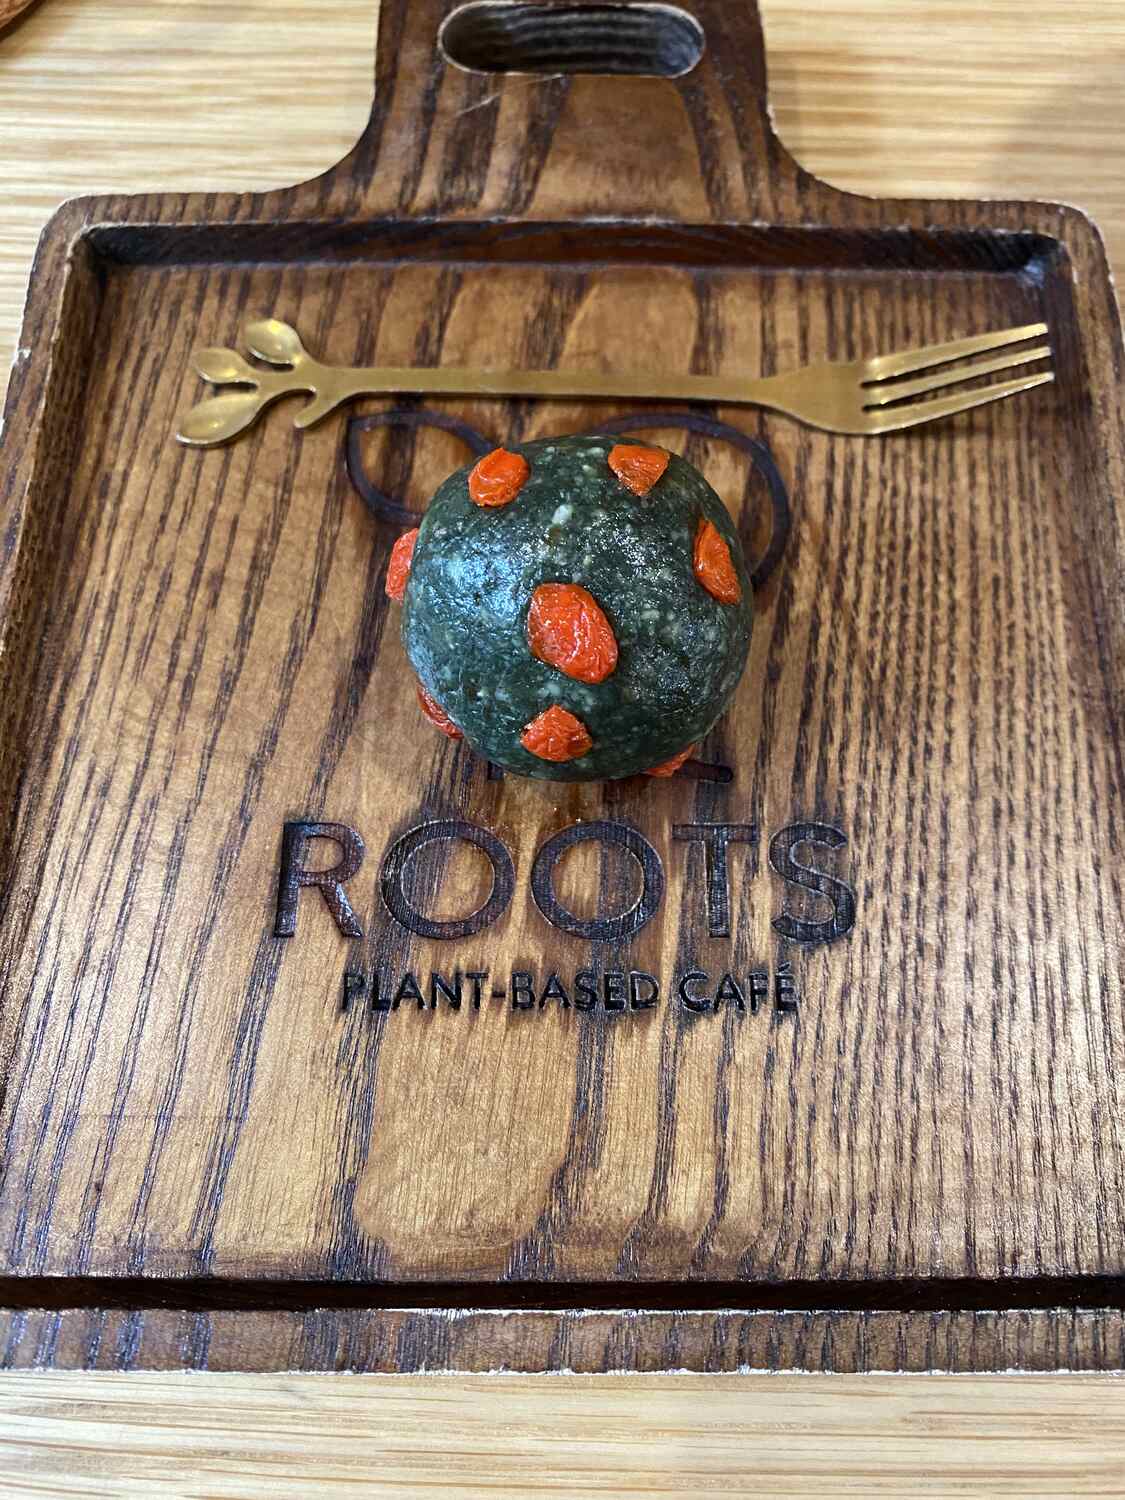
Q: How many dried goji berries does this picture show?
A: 8